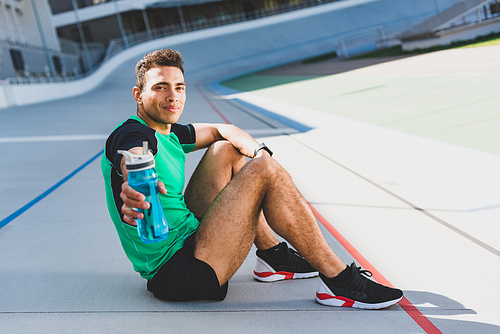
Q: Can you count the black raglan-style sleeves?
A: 2